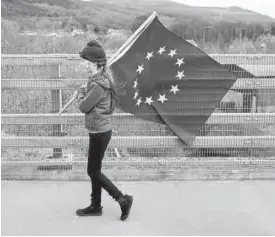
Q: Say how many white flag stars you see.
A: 12